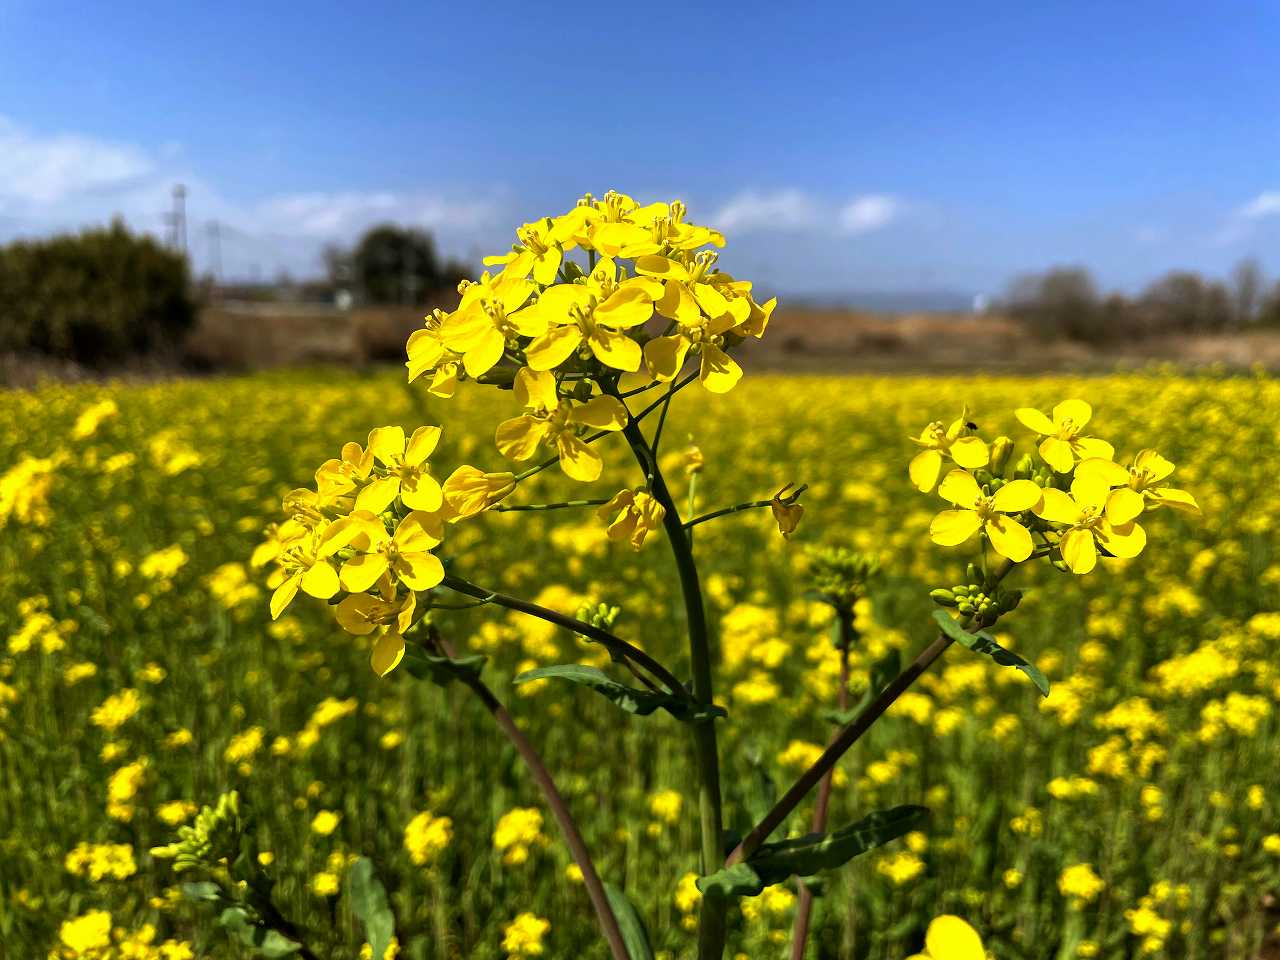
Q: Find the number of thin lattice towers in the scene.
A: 2